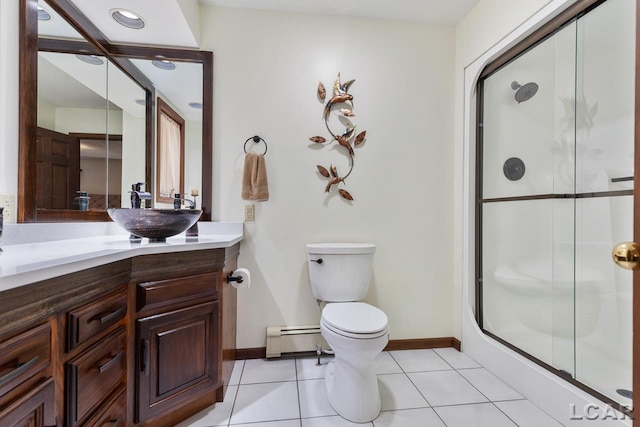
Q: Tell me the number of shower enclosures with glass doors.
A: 1